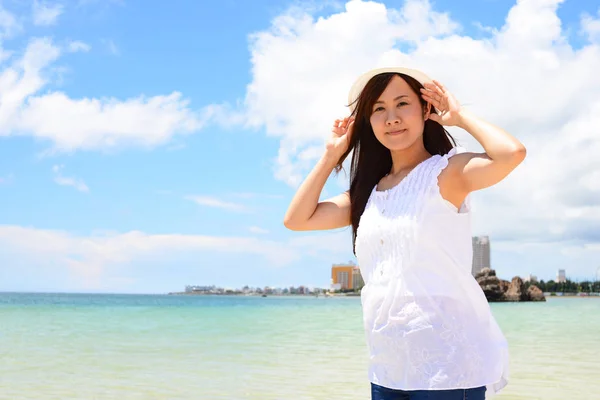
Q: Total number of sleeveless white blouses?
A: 1